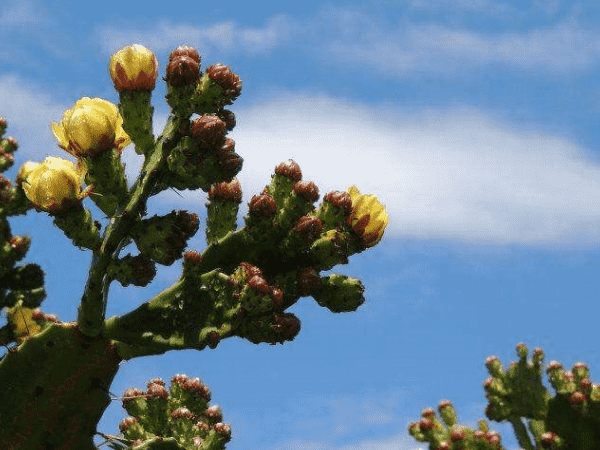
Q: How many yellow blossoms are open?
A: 4